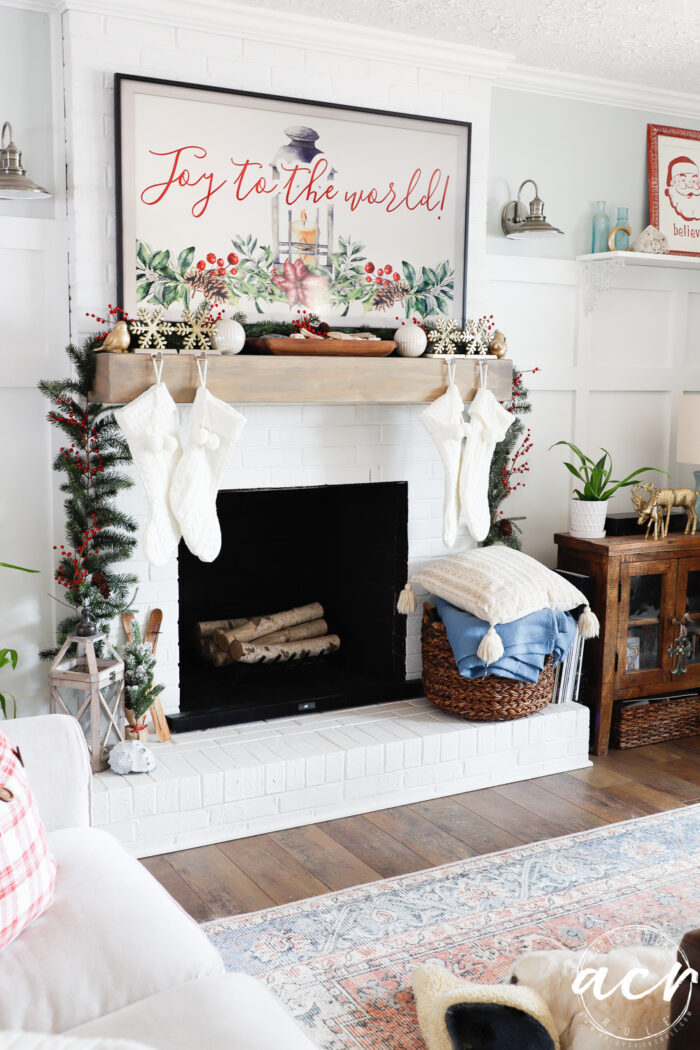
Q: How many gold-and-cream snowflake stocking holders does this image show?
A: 4